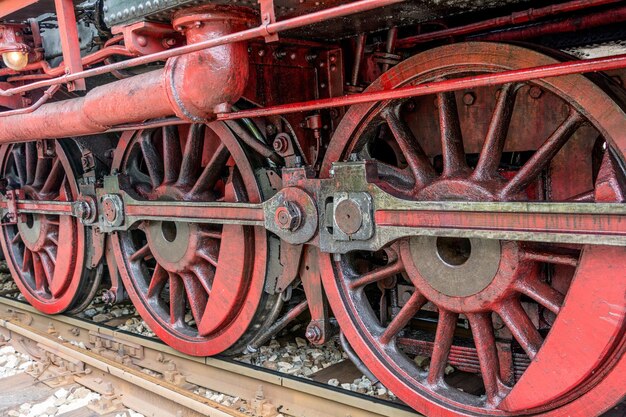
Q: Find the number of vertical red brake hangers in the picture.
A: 2